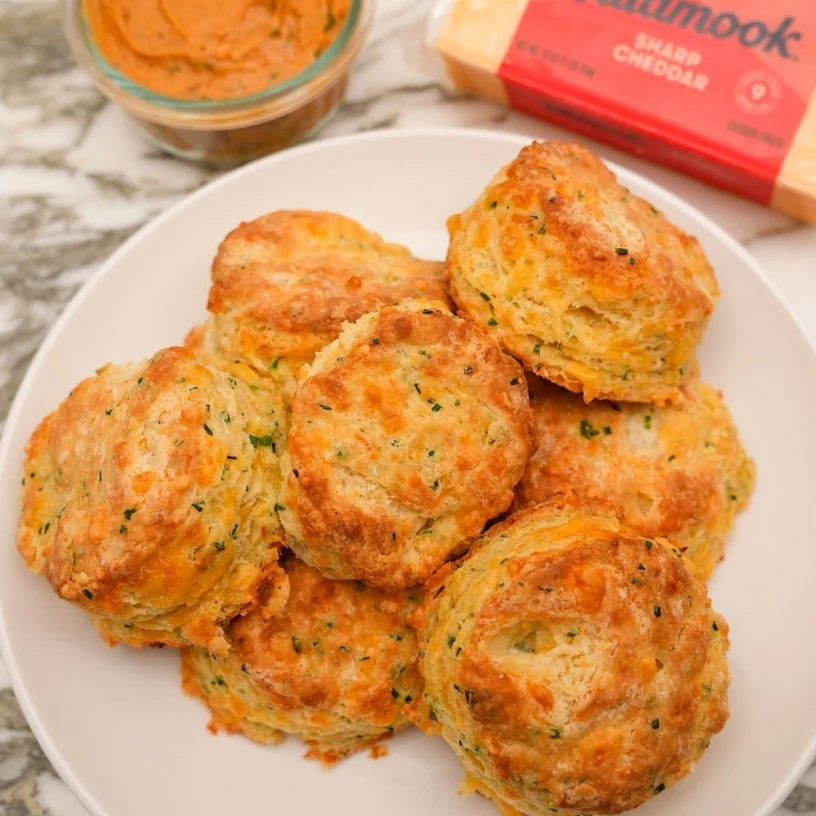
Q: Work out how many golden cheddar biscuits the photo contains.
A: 7